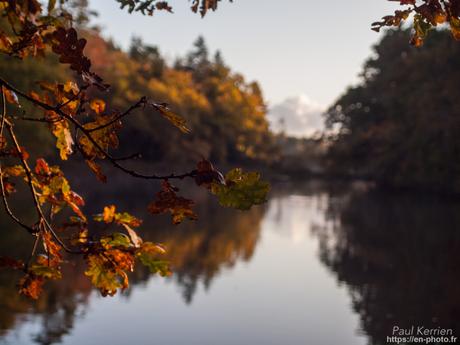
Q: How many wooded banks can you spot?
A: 2